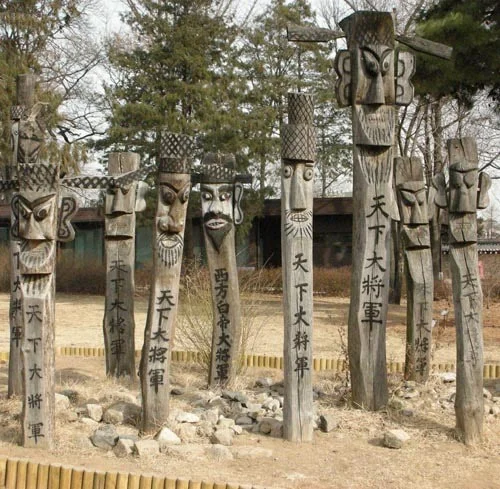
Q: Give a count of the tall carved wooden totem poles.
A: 9